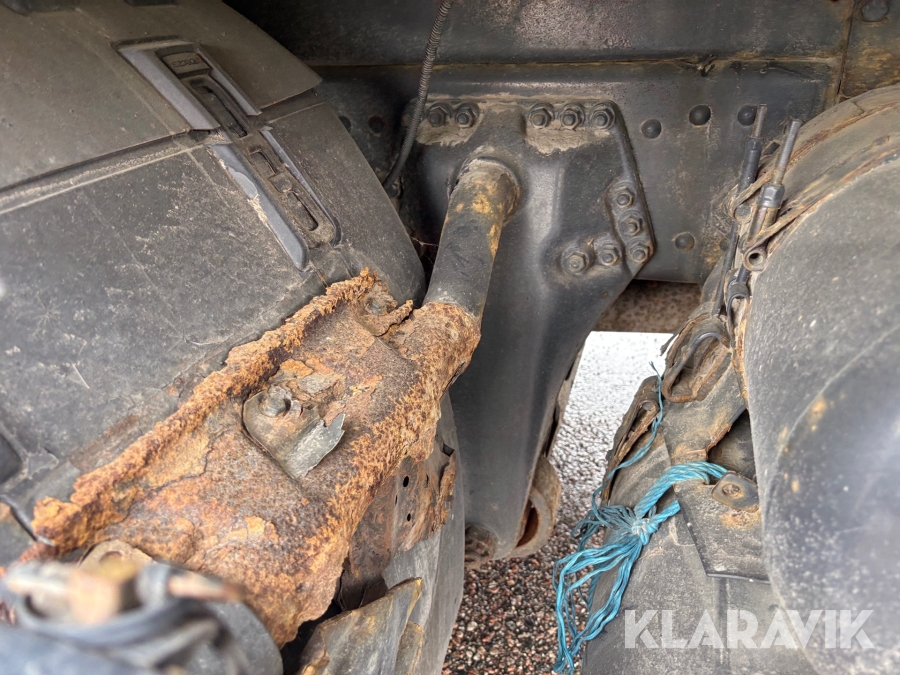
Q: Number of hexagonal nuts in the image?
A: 10